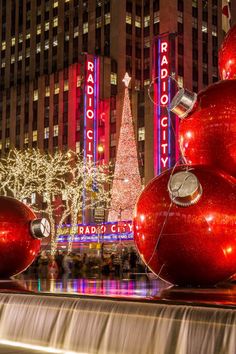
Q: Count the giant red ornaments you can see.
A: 4